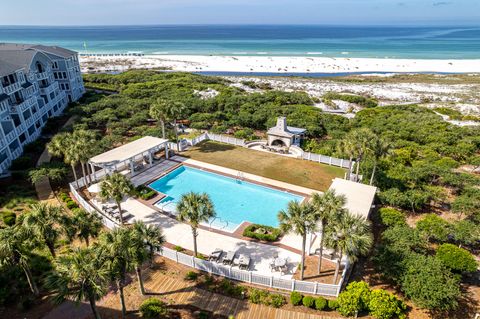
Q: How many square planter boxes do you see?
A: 2